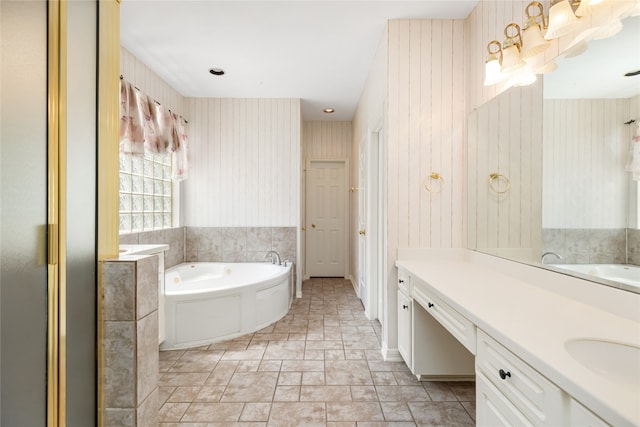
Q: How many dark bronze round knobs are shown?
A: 4